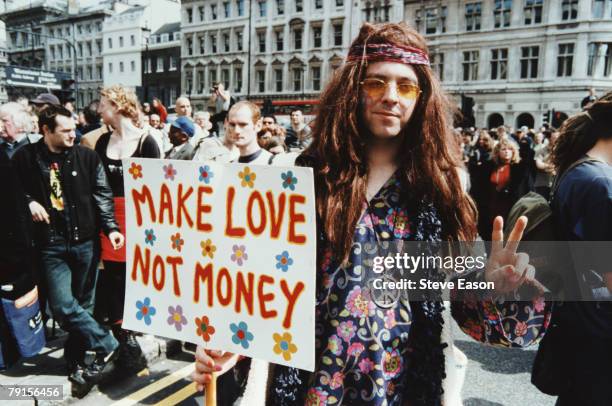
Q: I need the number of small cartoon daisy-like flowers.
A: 15